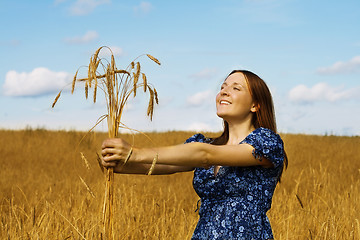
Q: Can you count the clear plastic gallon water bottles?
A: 0